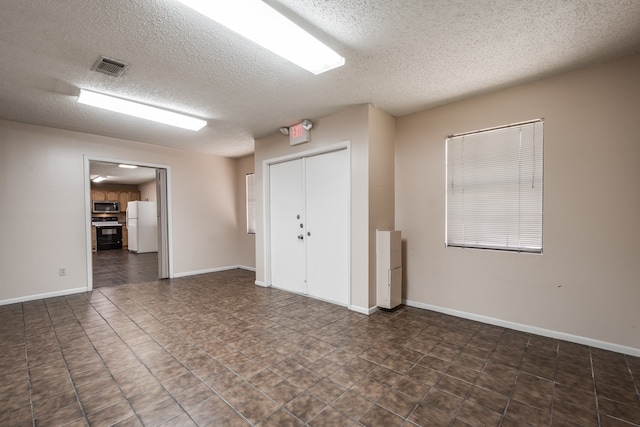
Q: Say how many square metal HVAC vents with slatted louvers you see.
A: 1